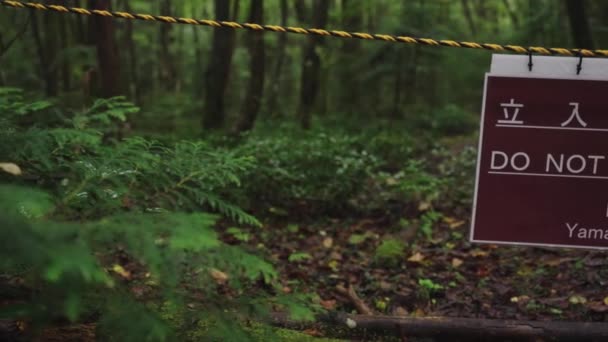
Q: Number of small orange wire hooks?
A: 0